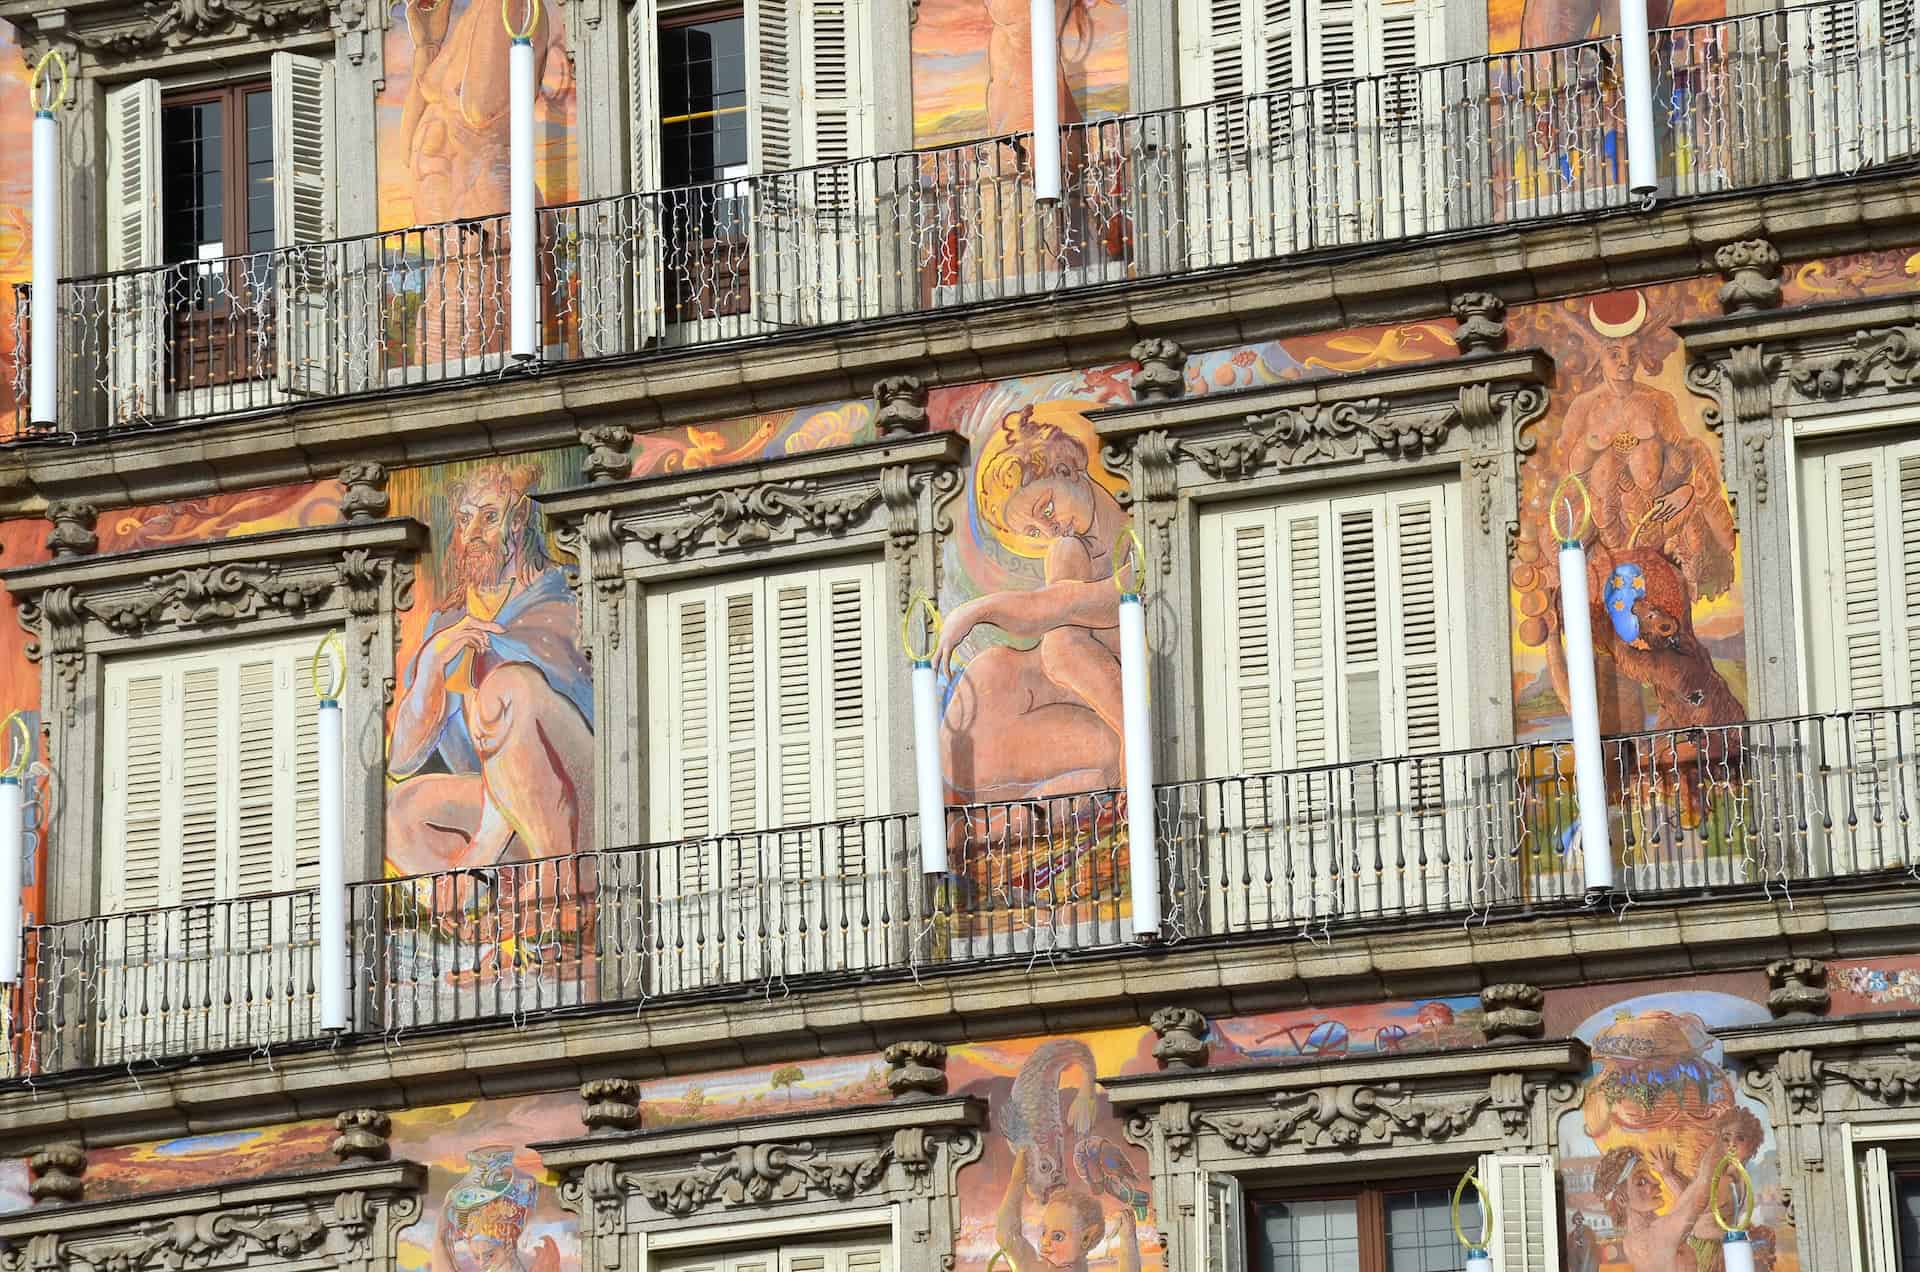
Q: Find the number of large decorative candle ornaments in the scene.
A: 11